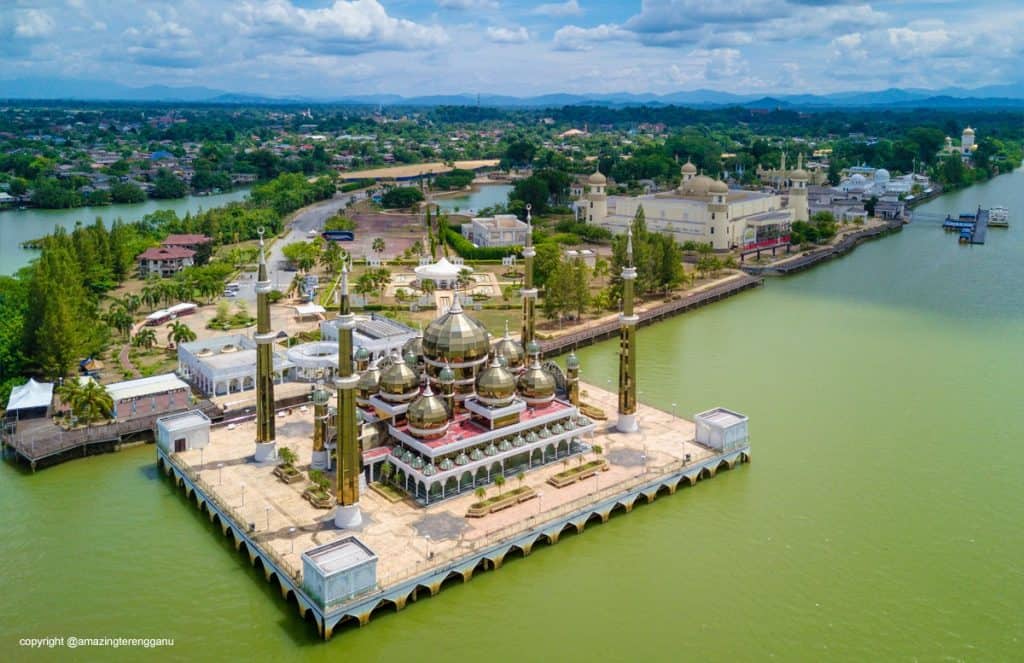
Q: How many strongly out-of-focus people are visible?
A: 0